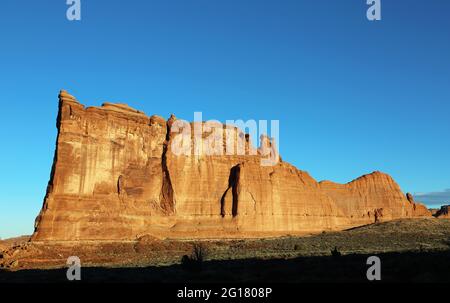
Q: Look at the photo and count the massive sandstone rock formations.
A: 1